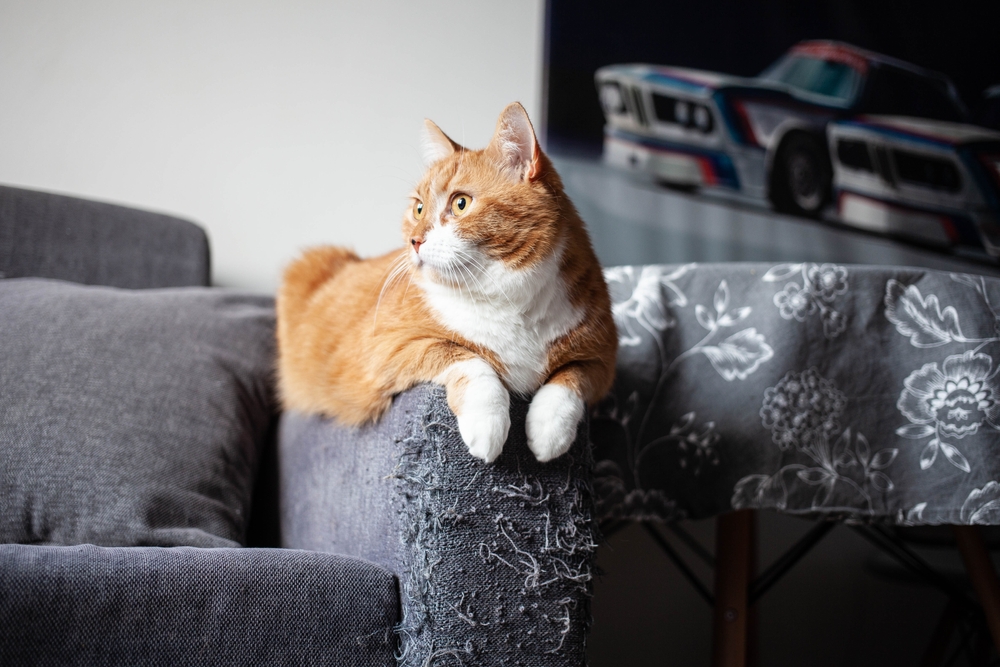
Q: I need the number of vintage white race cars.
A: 2